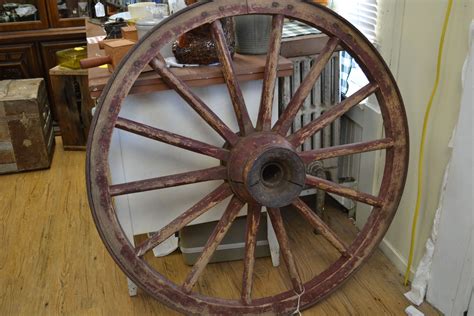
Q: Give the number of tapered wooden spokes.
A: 14